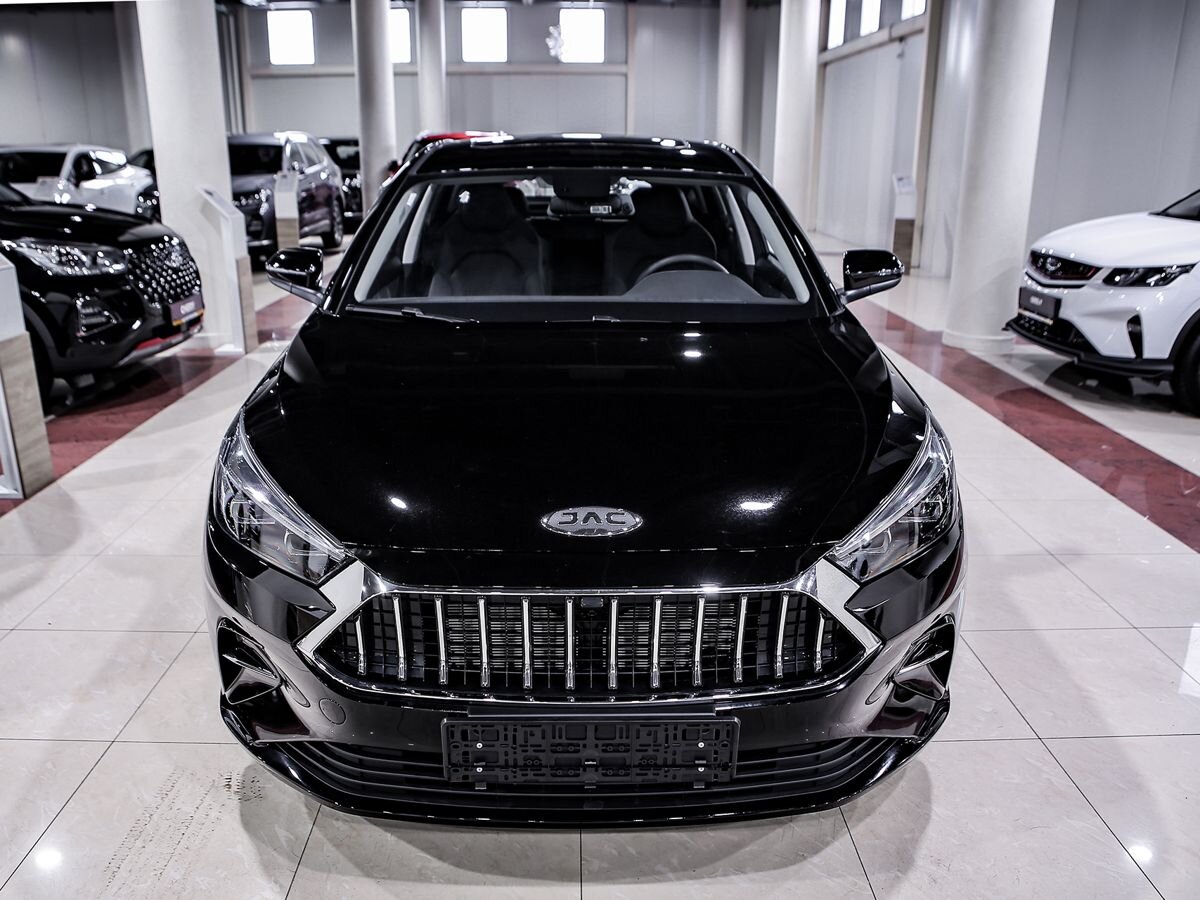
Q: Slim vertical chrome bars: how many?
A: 12